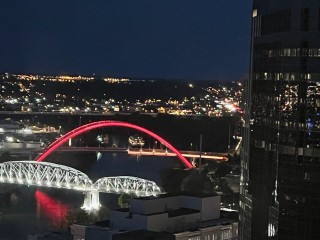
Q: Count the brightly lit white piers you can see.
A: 1